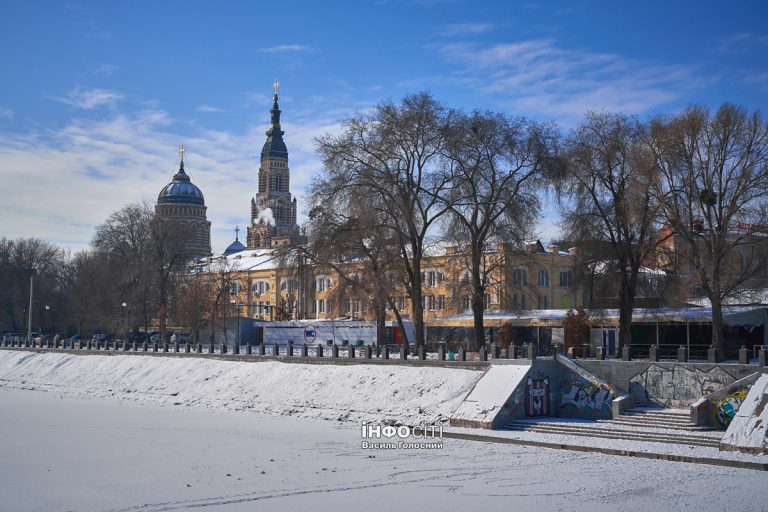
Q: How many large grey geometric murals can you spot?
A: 1